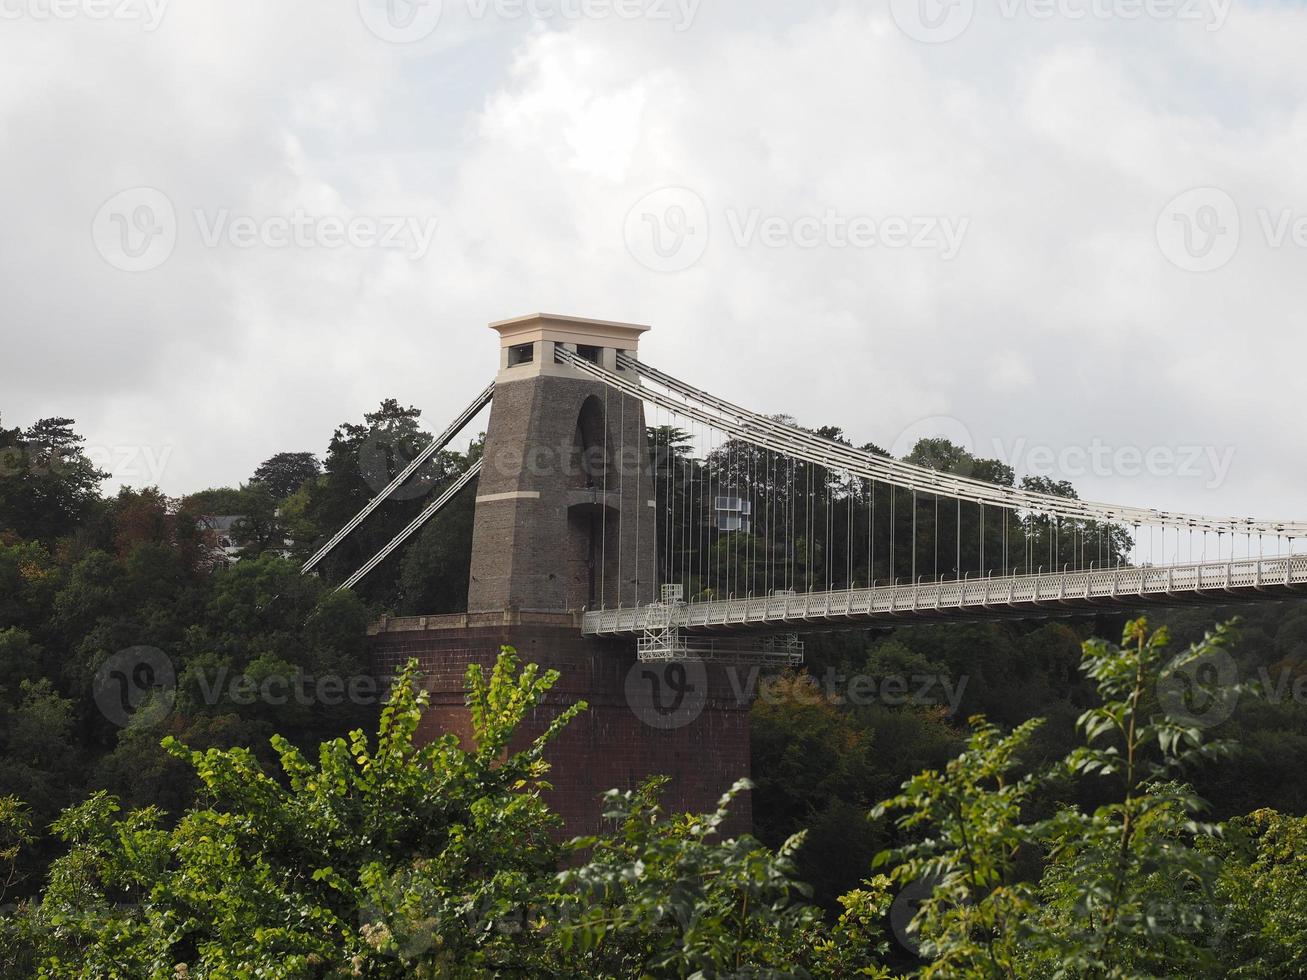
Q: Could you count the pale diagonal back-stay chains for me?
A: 2